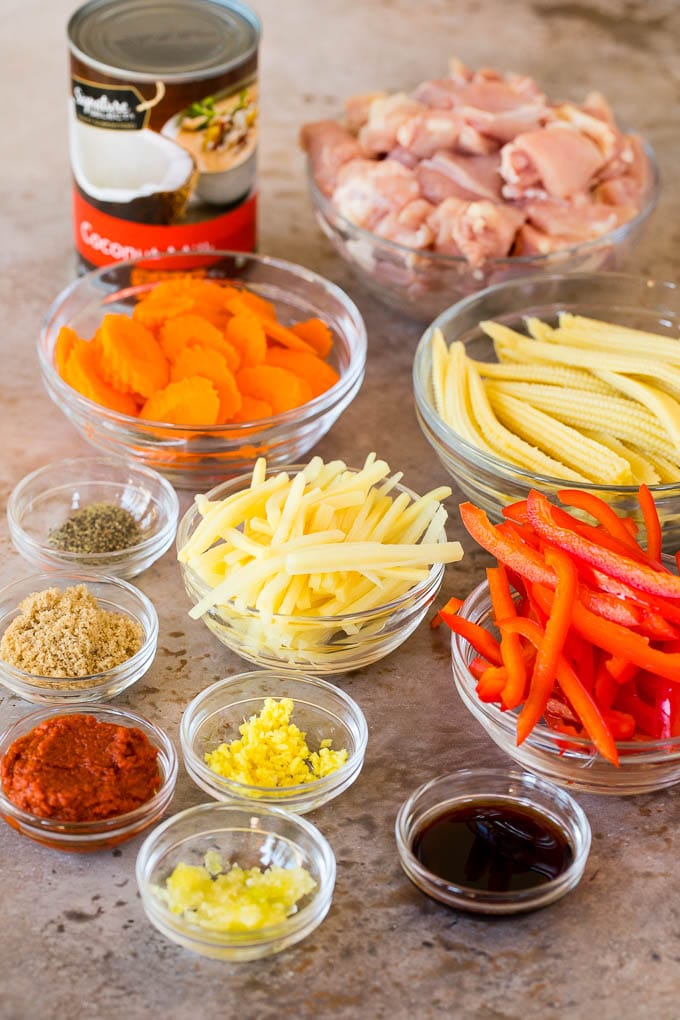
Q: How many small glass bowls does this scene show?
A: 6